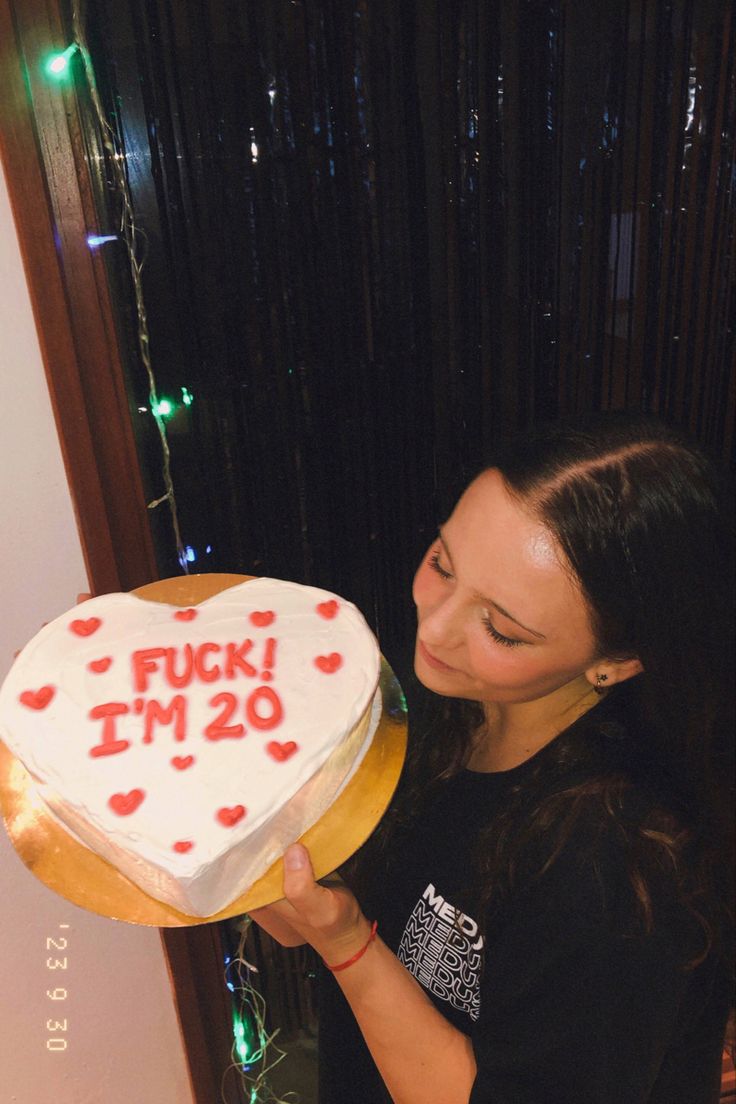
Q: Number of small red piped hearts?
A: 12